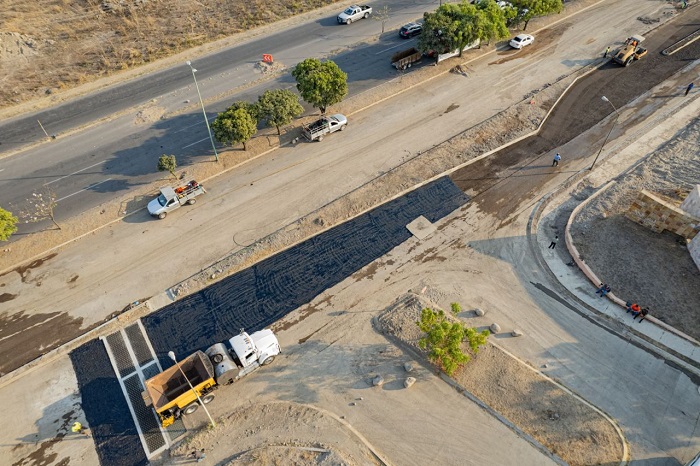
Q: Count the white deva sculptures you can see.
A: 0